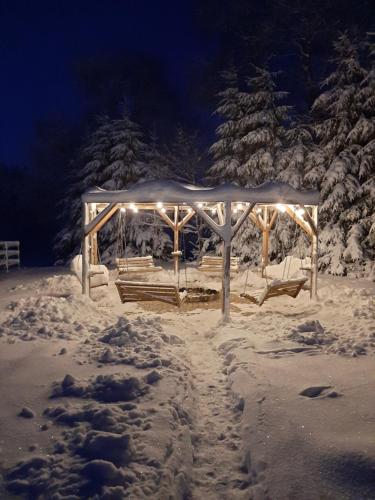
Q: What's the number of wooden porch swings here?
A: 6